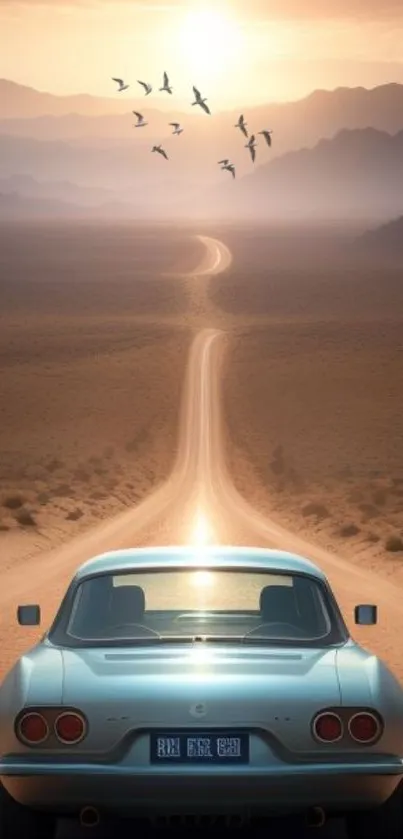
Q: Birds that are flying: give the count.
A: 11